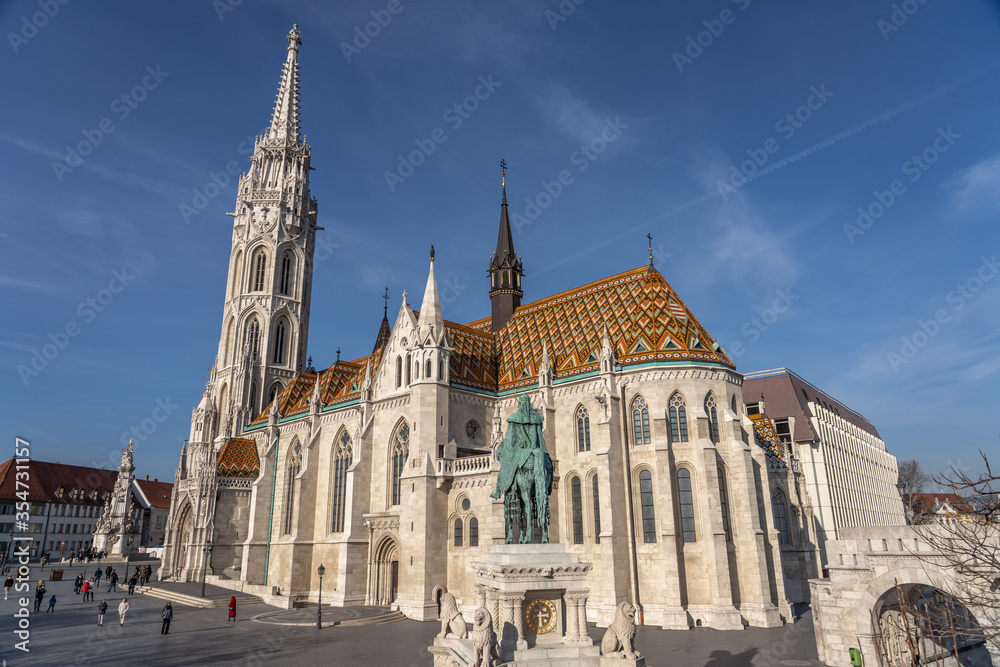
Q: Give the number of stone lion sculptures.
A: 3